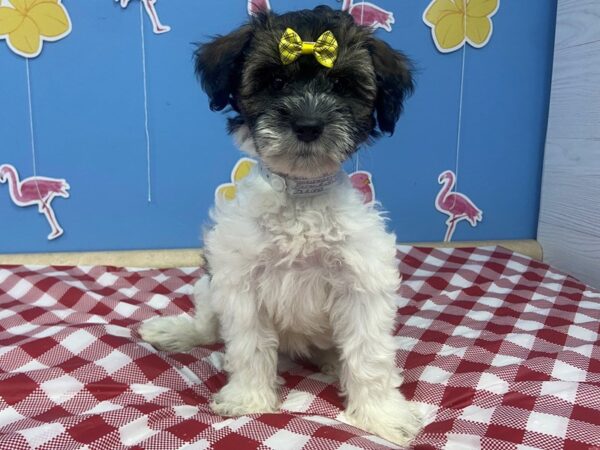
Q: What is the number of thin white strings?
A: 4